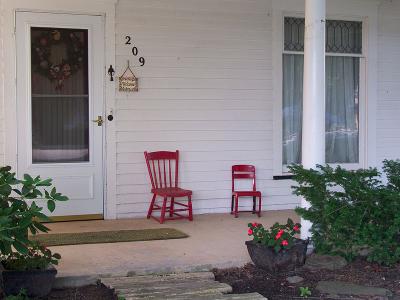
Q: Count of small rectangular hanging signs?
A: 1